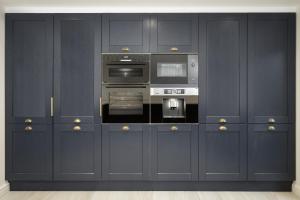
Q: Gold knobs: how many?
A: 12